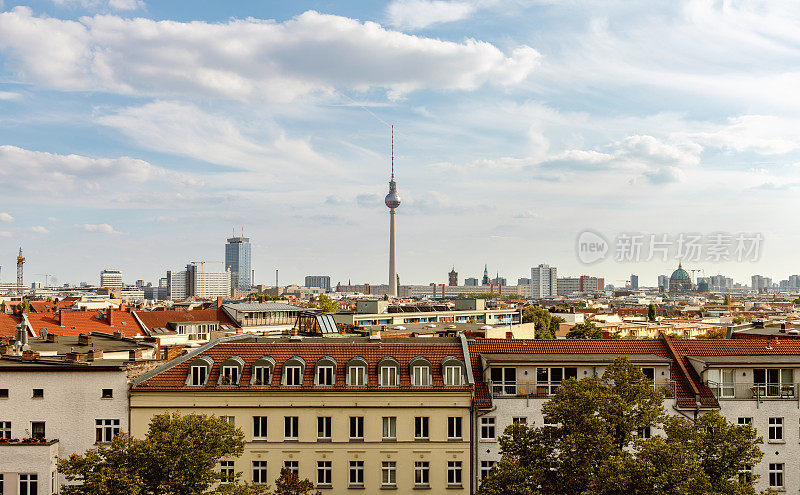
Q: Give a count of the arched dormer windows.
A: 9